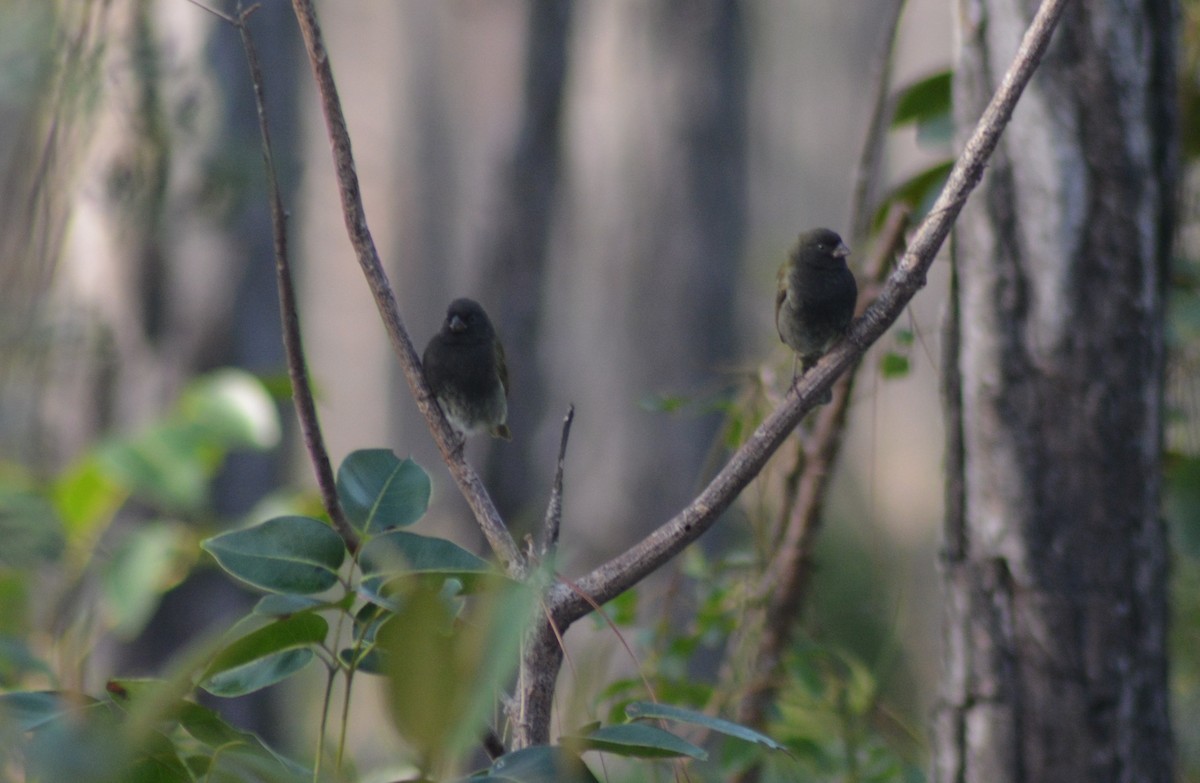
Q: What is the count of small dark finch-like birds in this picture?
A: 2